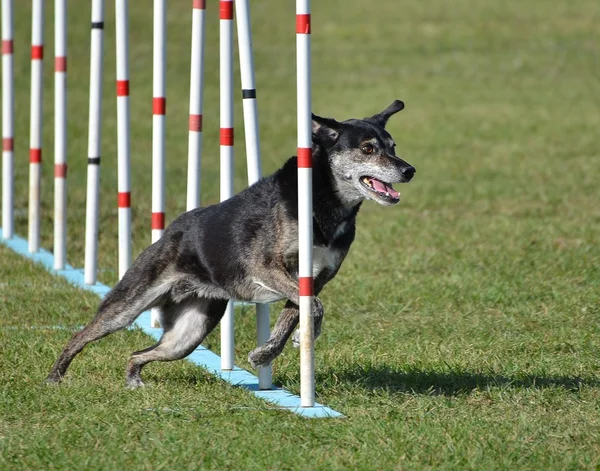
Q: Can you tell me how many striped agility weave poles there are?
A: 10